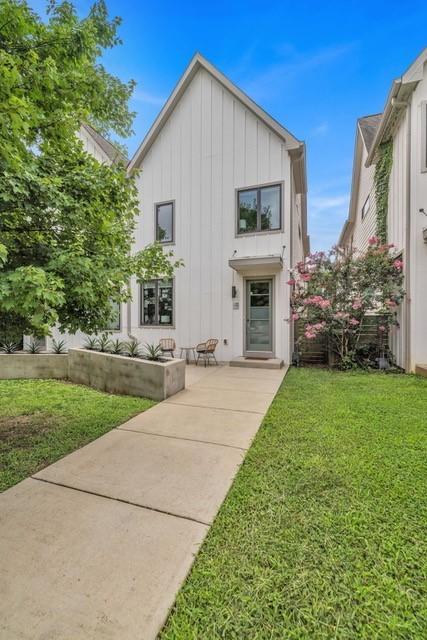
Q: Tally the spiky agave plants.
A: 8